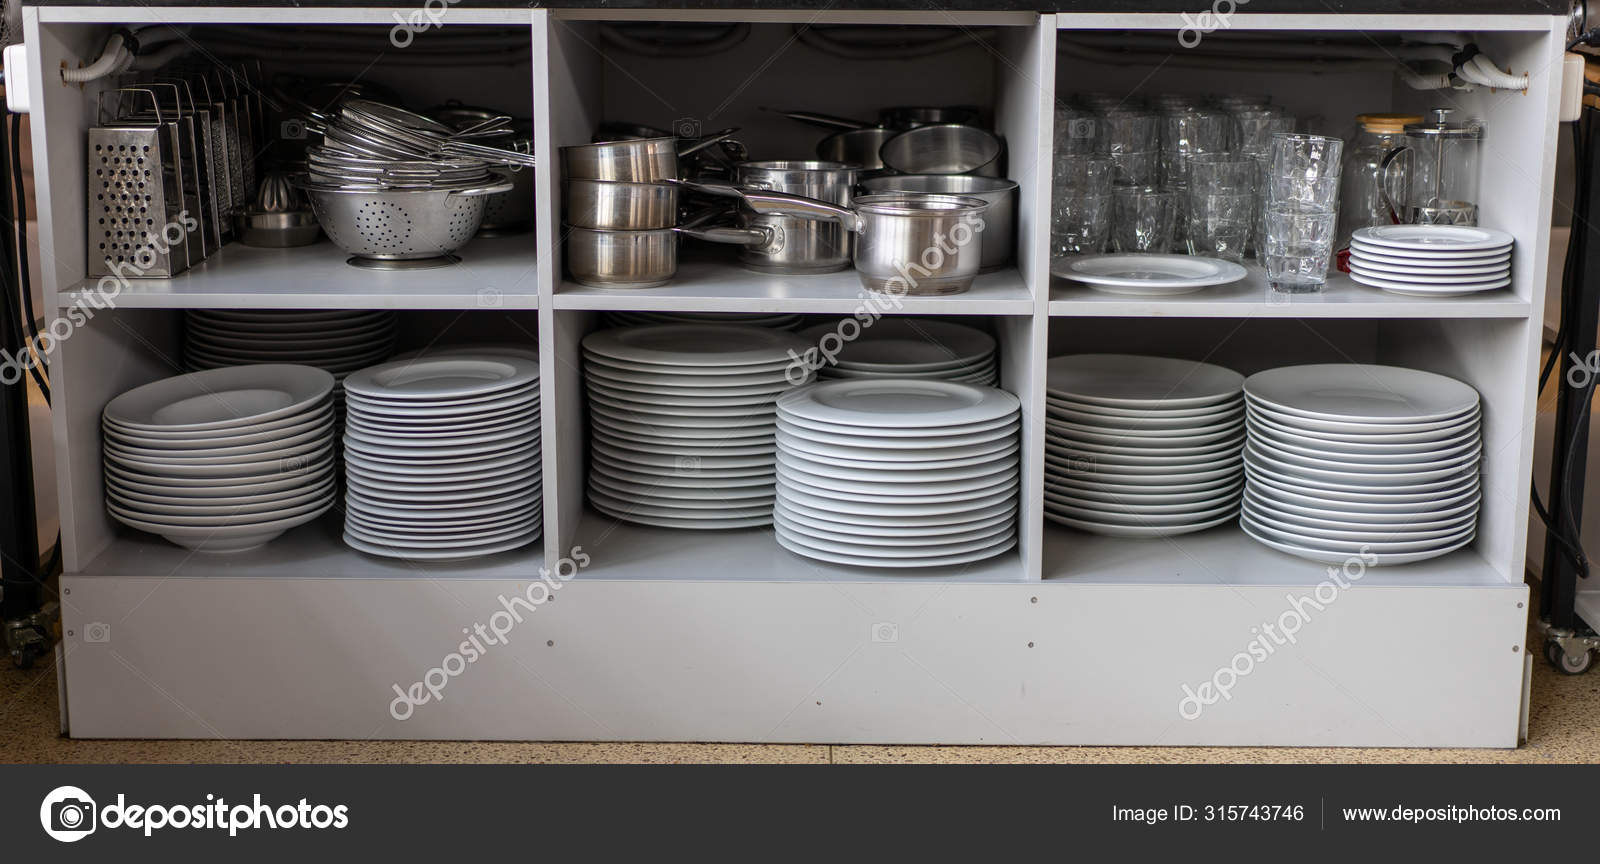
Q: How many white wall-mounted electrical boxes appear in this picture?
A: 2